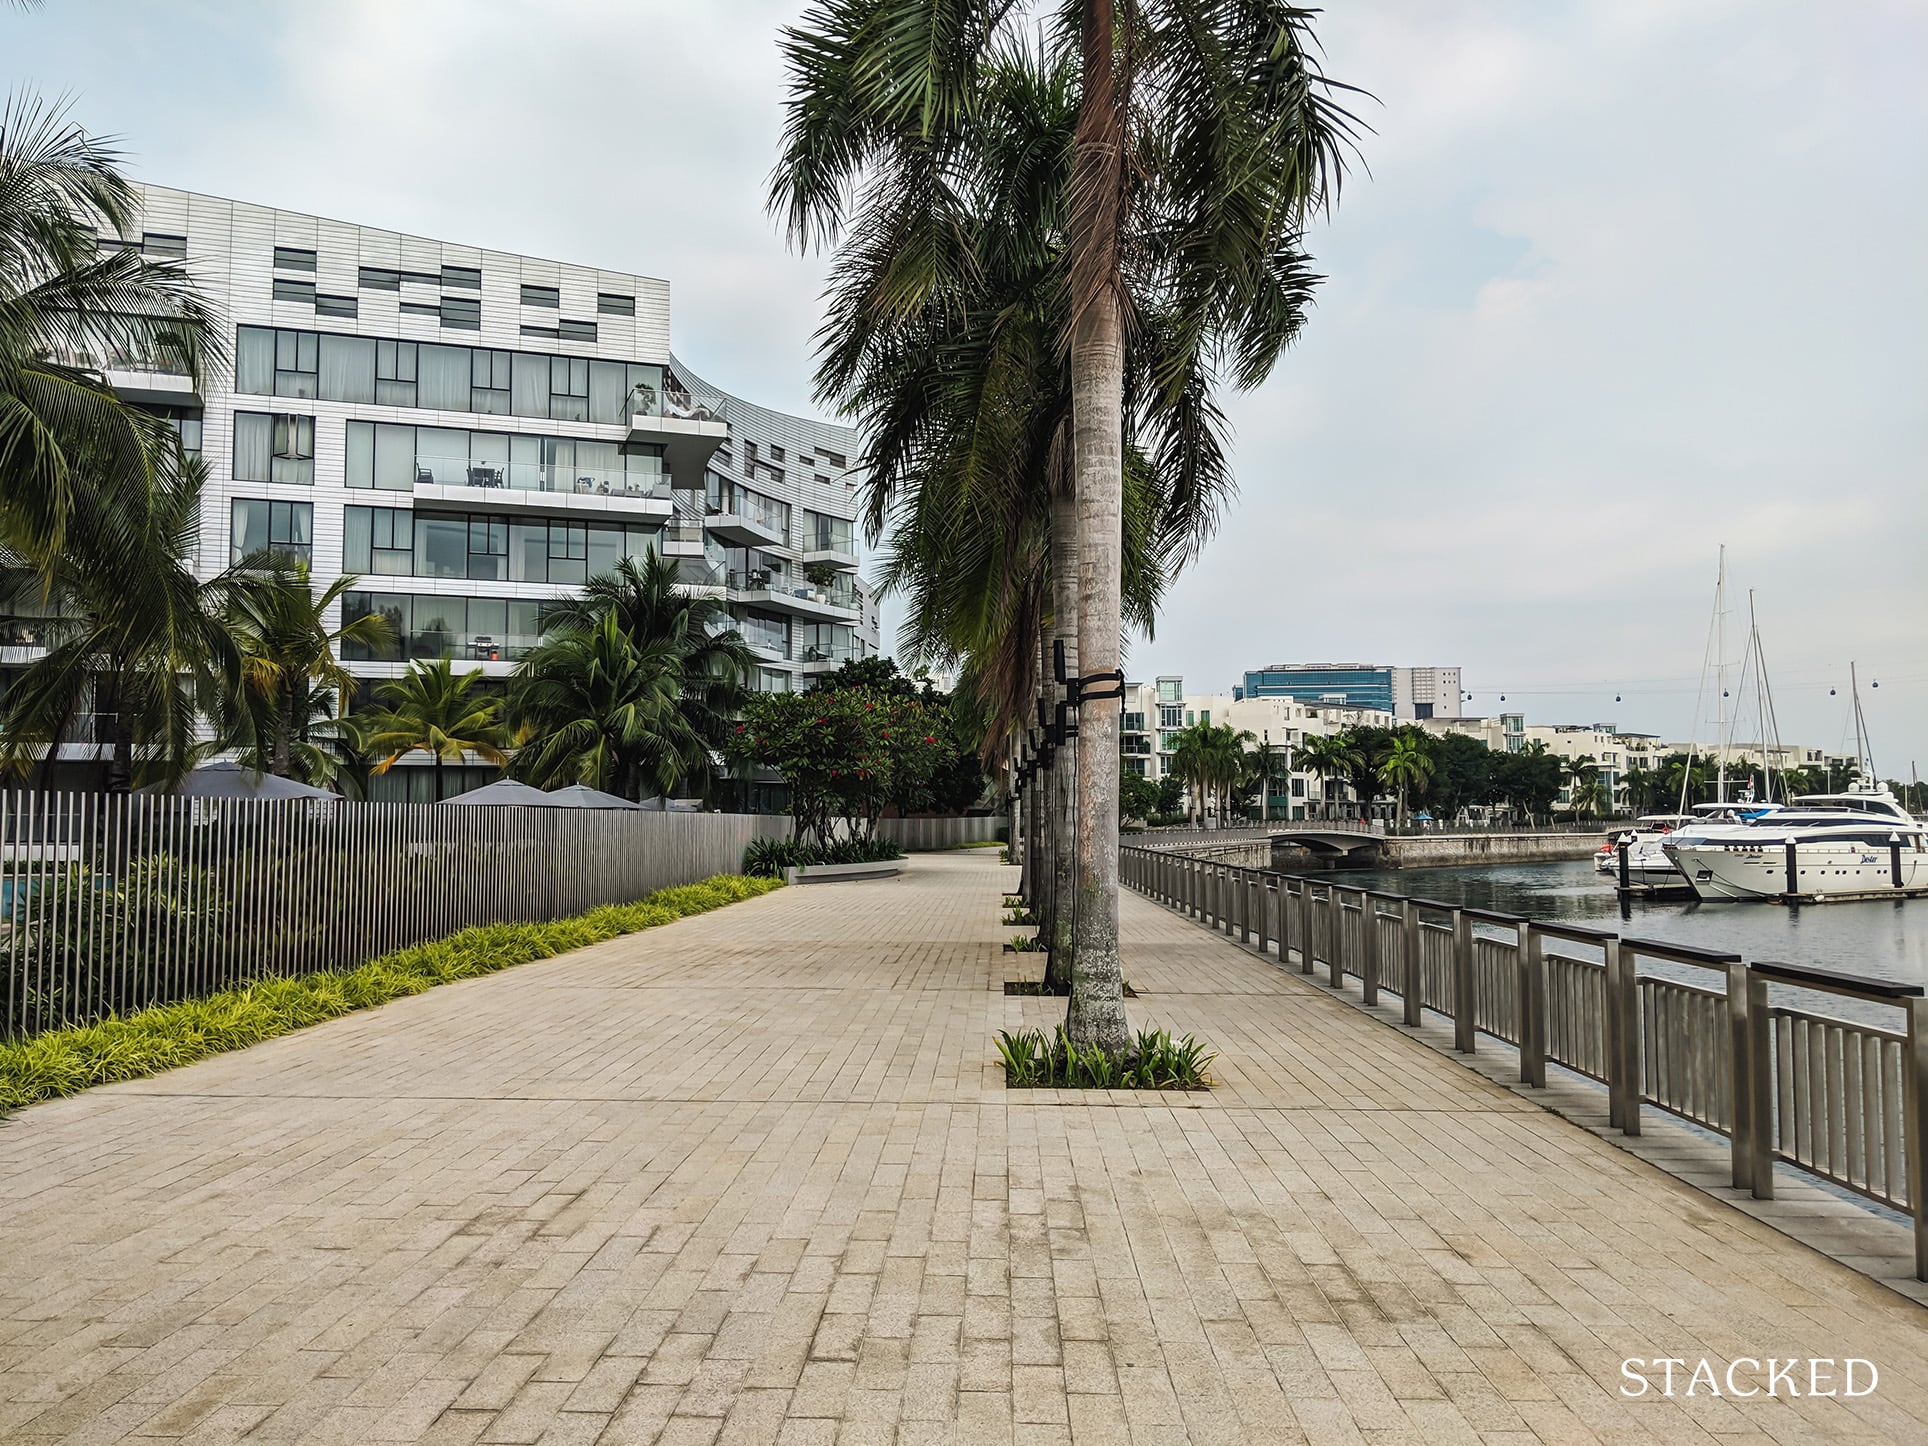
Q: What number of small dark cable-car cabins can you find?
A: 6